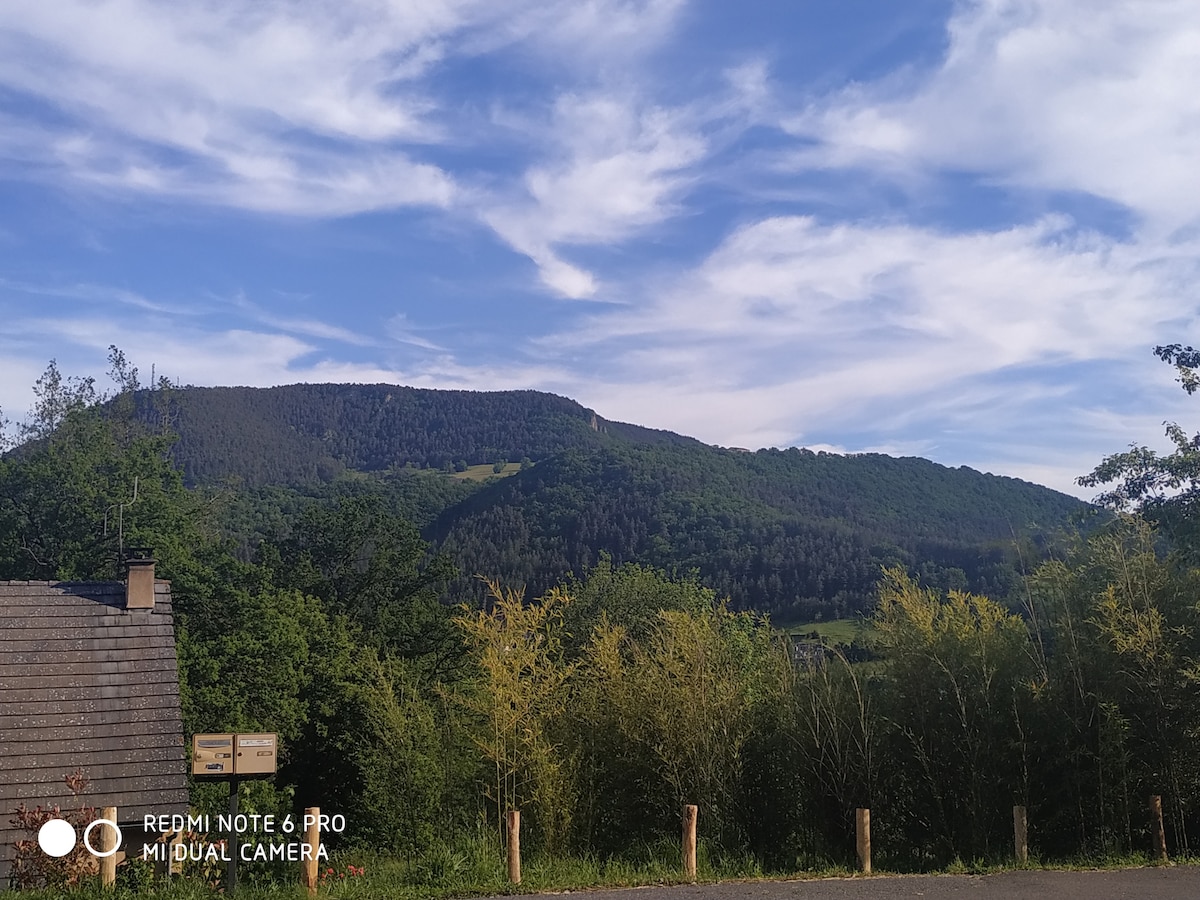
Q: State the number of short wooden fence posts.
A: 7